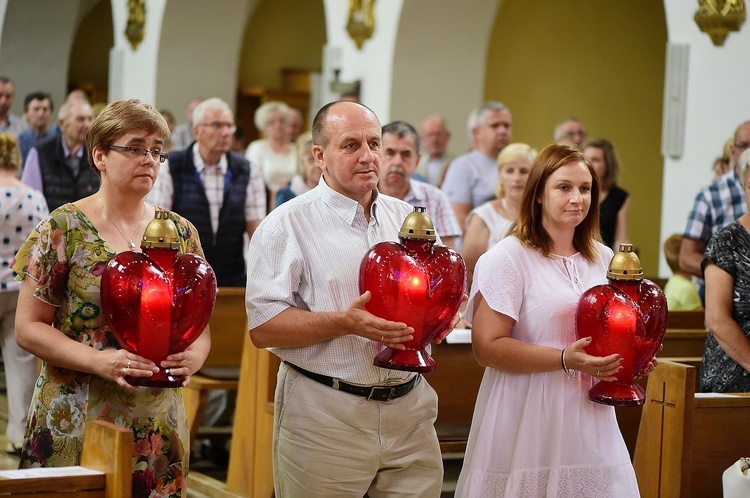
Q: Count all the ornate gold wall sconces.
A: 3